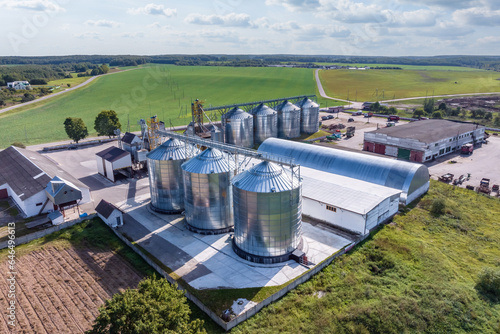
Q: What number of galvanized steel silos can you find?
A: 7